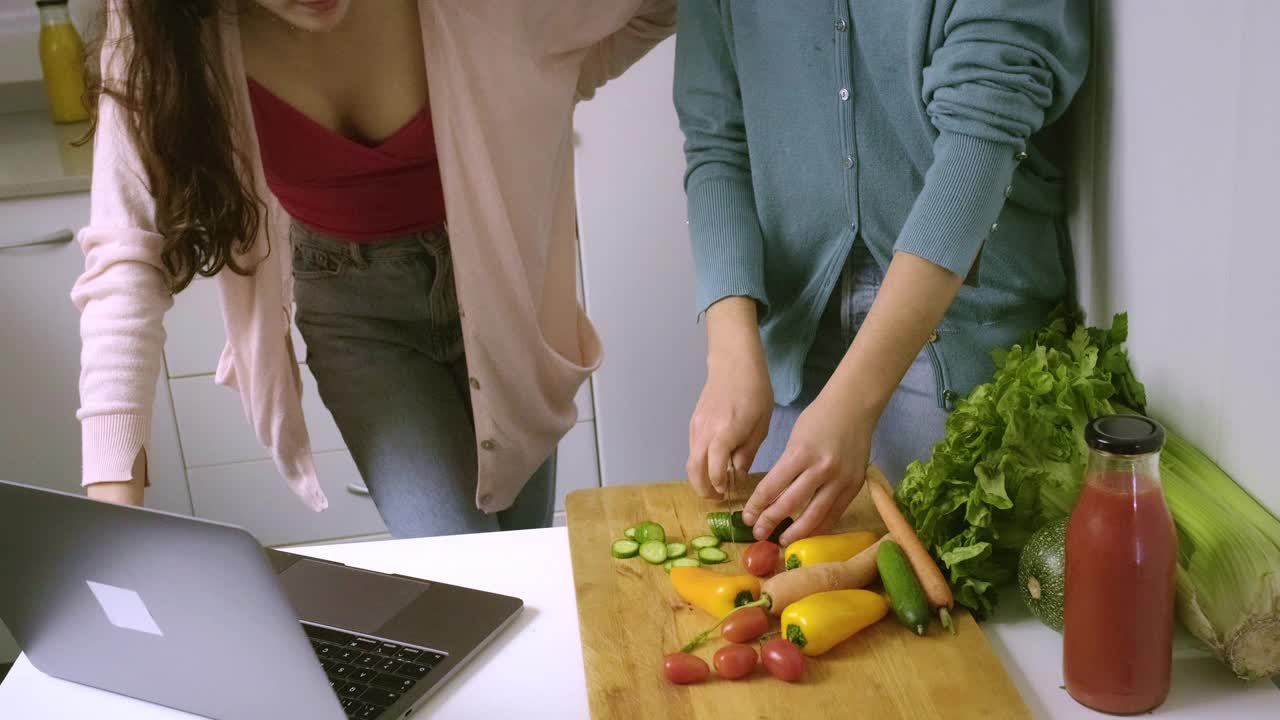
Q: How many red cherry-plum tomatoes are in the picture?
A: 5